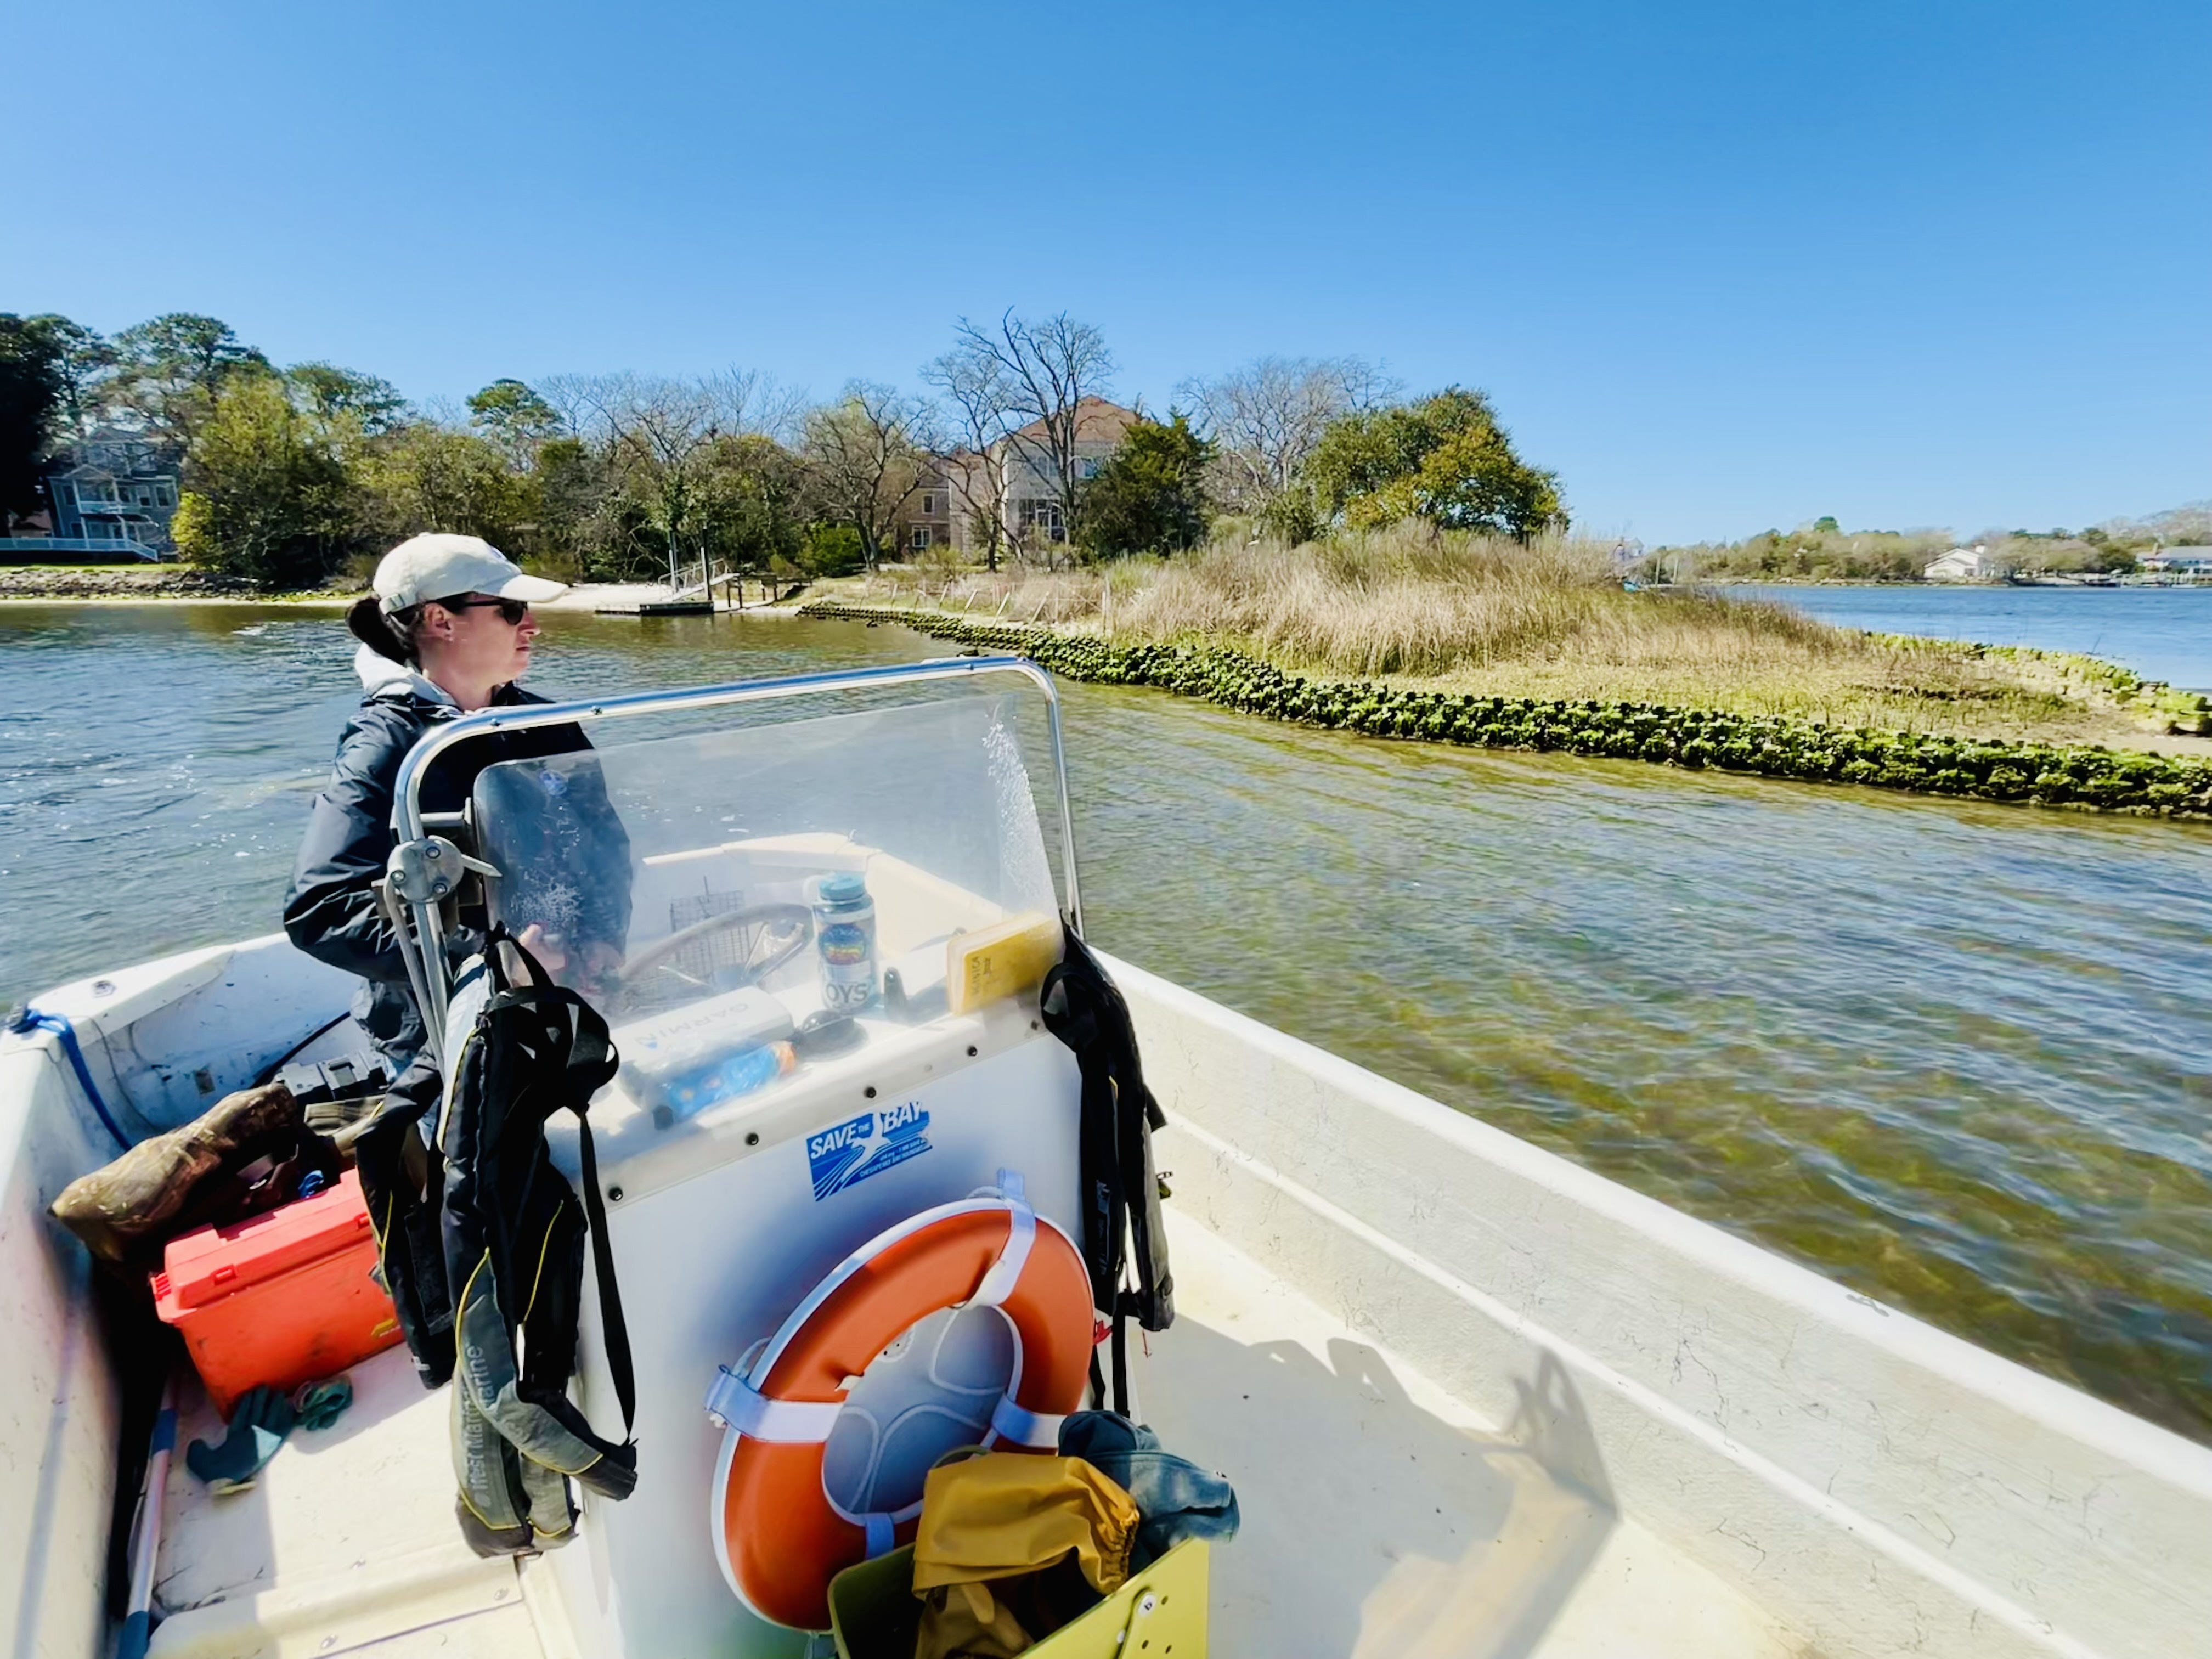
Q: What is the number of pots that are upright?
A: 0